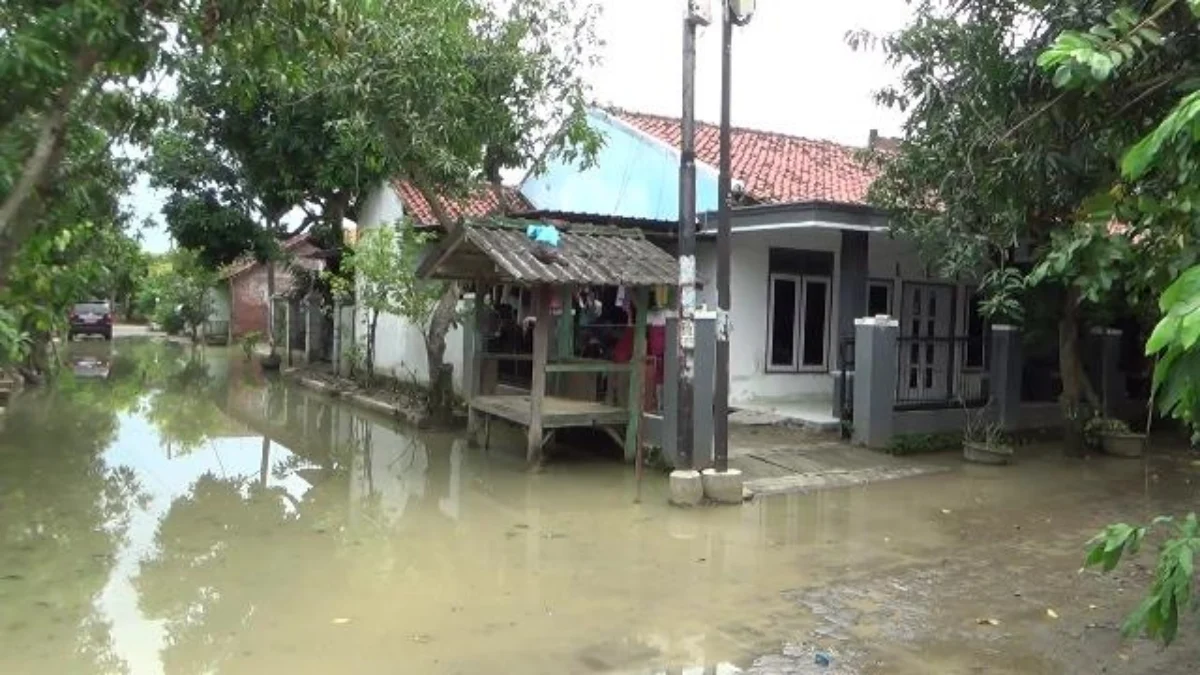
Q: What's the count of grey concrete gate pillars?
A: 4